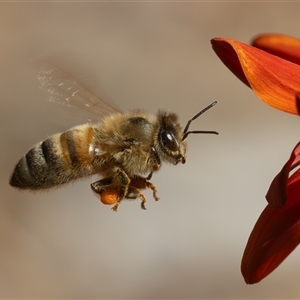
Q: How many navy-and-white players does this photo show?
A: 0